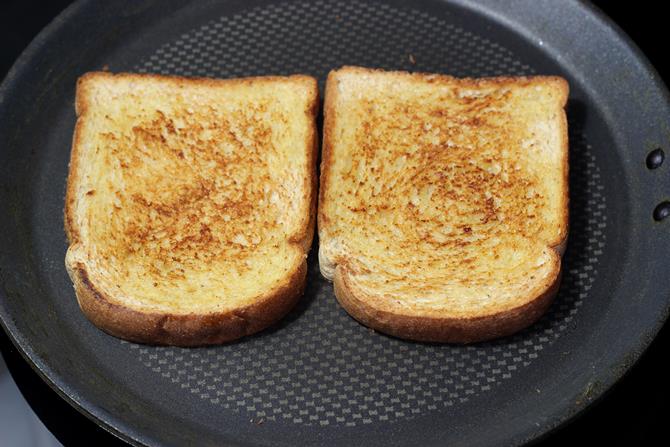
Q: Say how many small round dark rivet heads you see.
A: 2